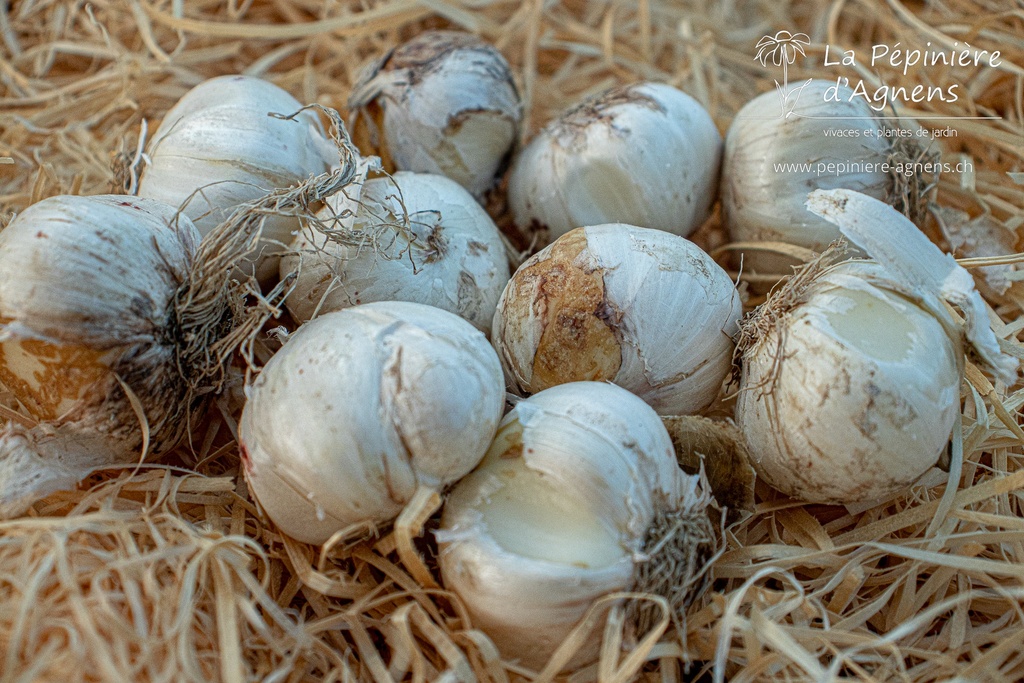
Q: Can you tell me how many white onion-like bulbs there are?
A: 10